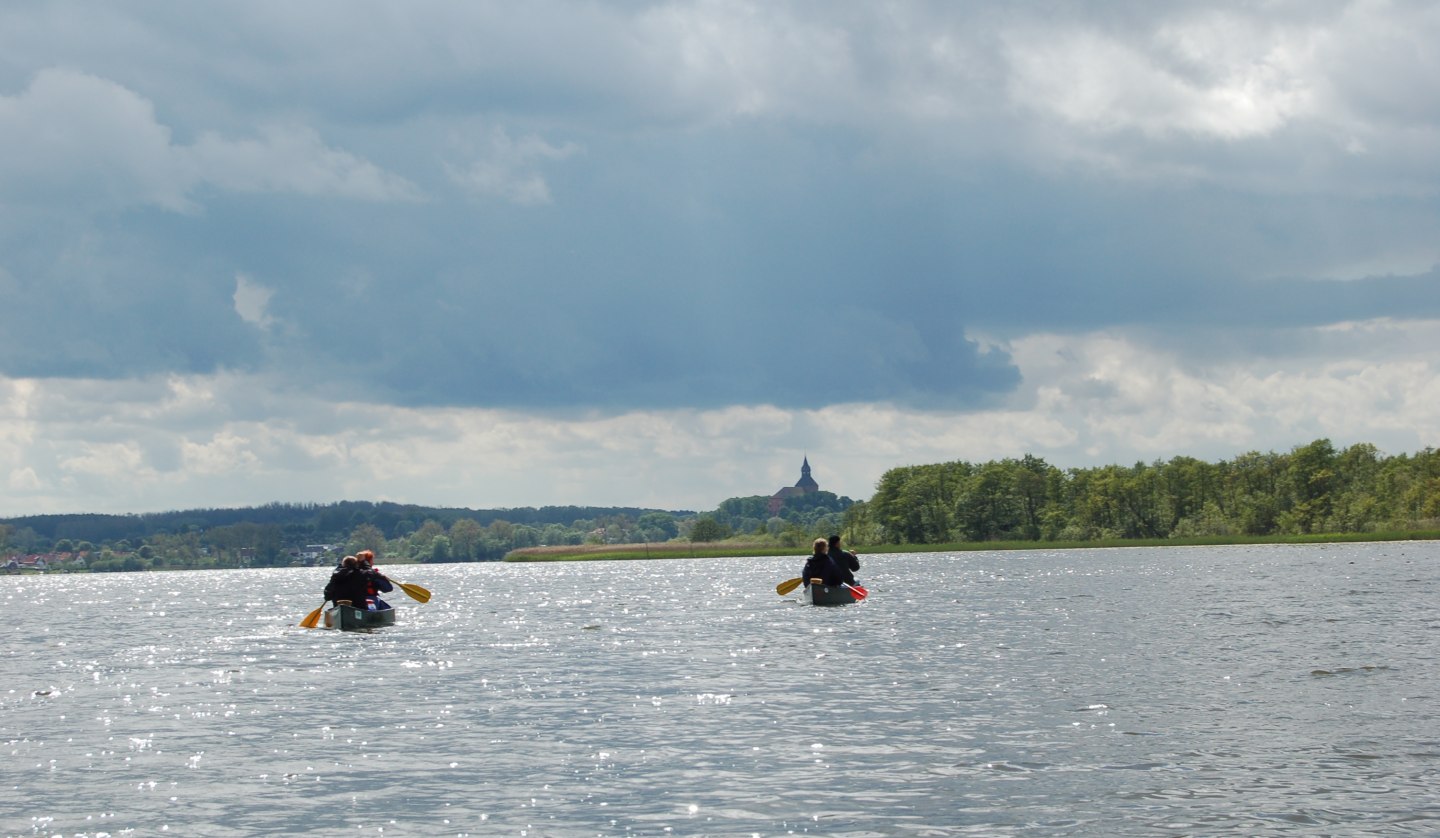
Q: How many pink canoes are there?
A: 0